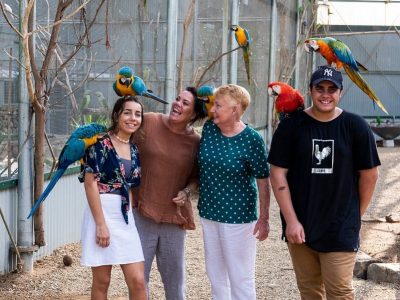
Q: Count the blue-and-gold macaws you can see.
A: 4